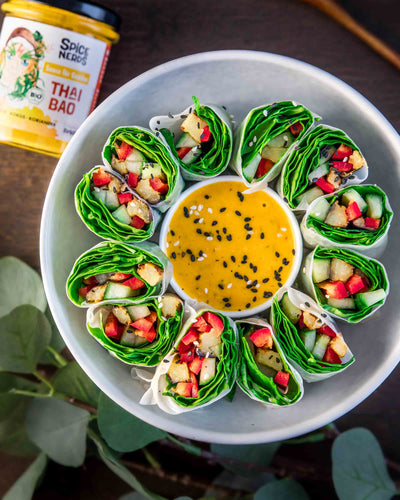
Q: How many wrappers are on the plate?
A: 12